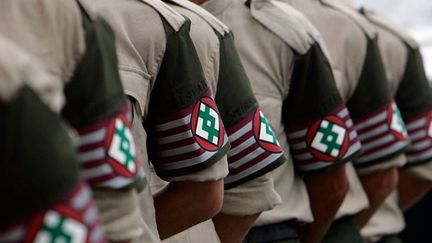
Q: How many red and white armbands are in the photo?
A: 7